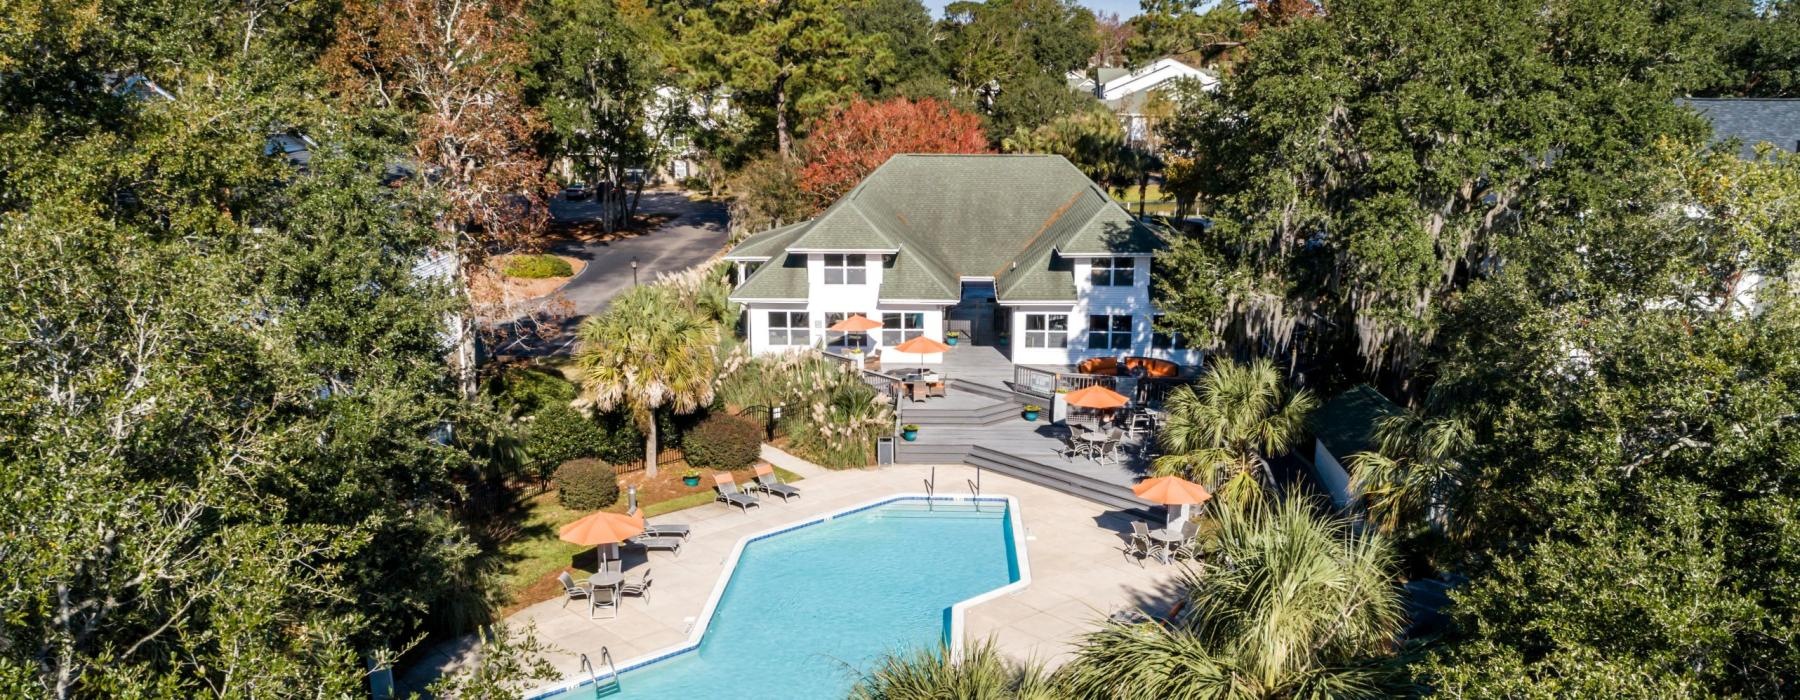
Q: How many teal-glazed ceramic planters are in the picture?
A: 5